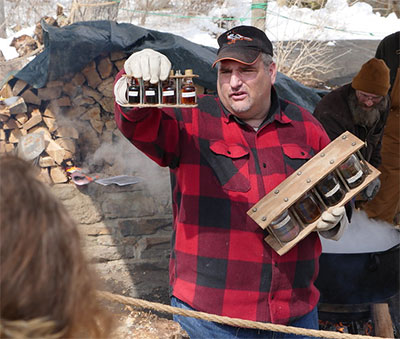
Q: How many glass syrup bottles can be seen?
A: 8